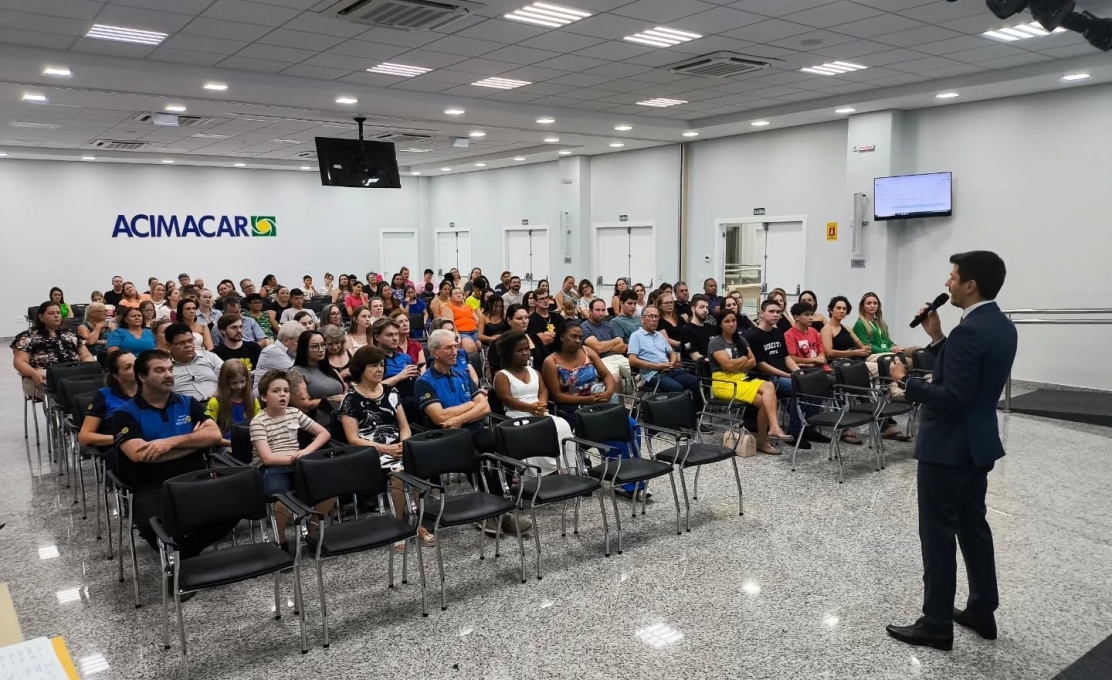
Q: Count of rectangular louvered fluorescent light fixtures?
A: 8